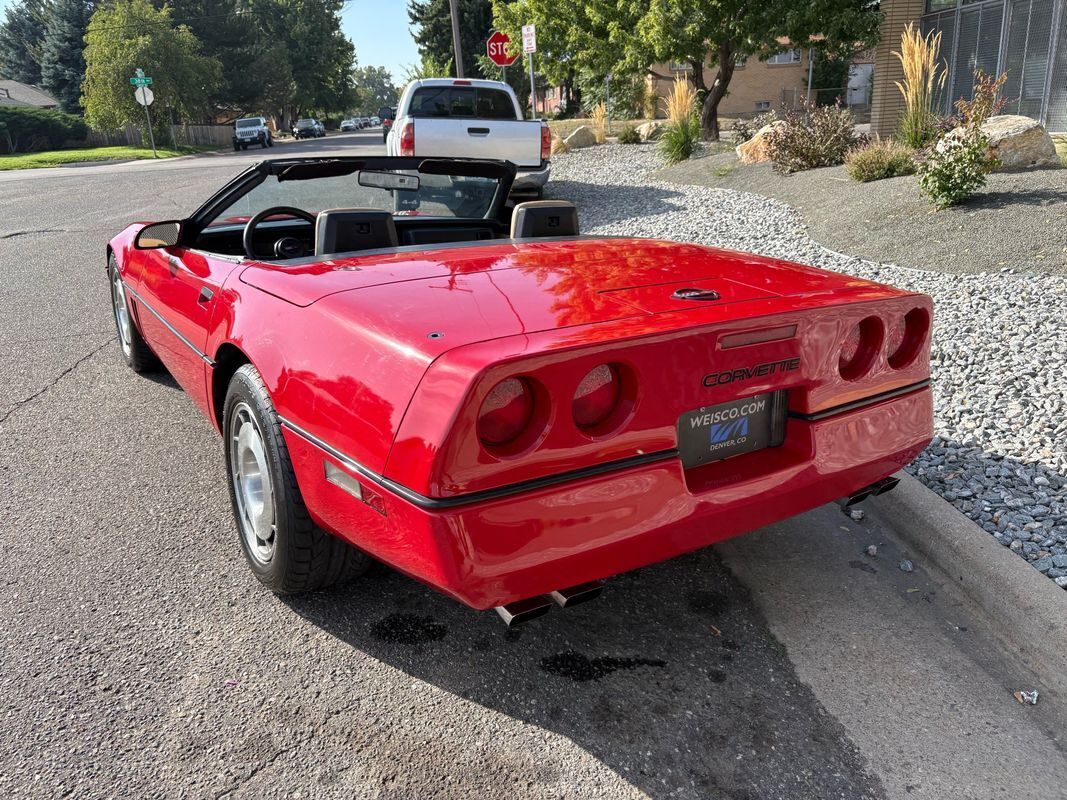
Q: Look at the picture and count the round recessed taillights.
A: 4